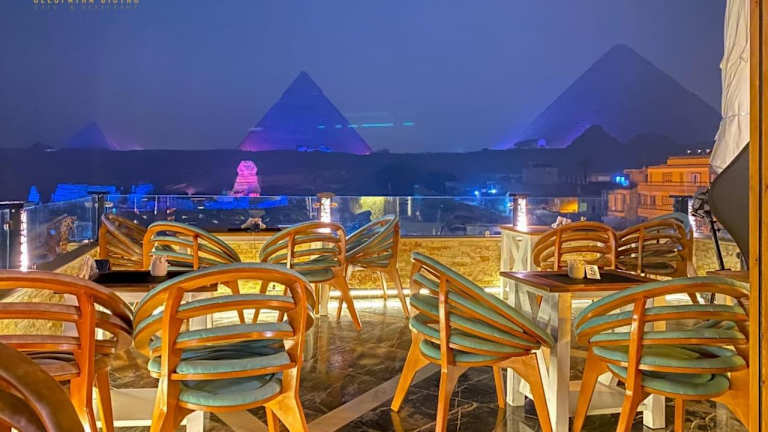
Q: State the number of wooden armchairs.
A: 11